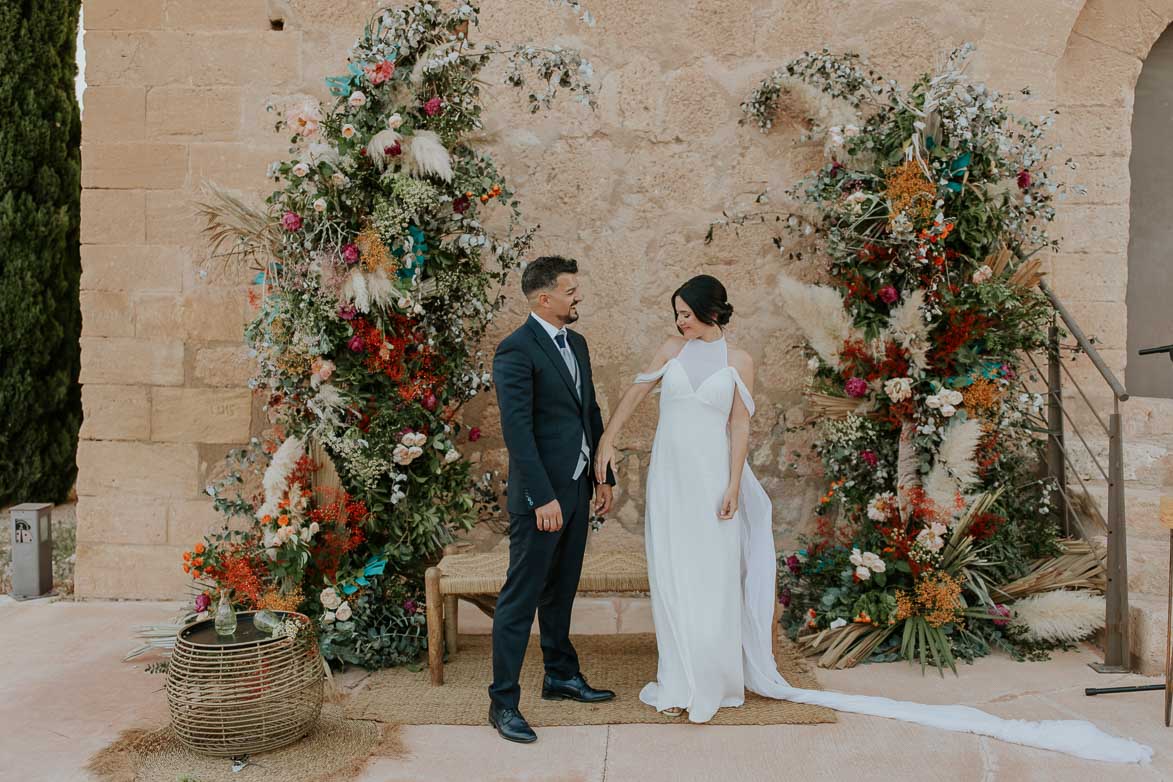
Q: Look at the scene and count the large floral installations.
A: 2